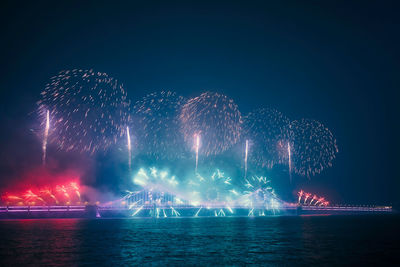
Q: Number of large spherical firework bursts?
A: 5